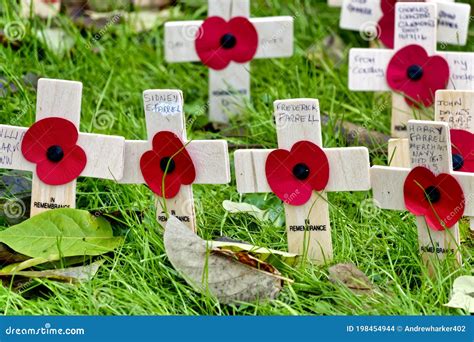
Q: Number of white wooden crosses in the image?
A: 8